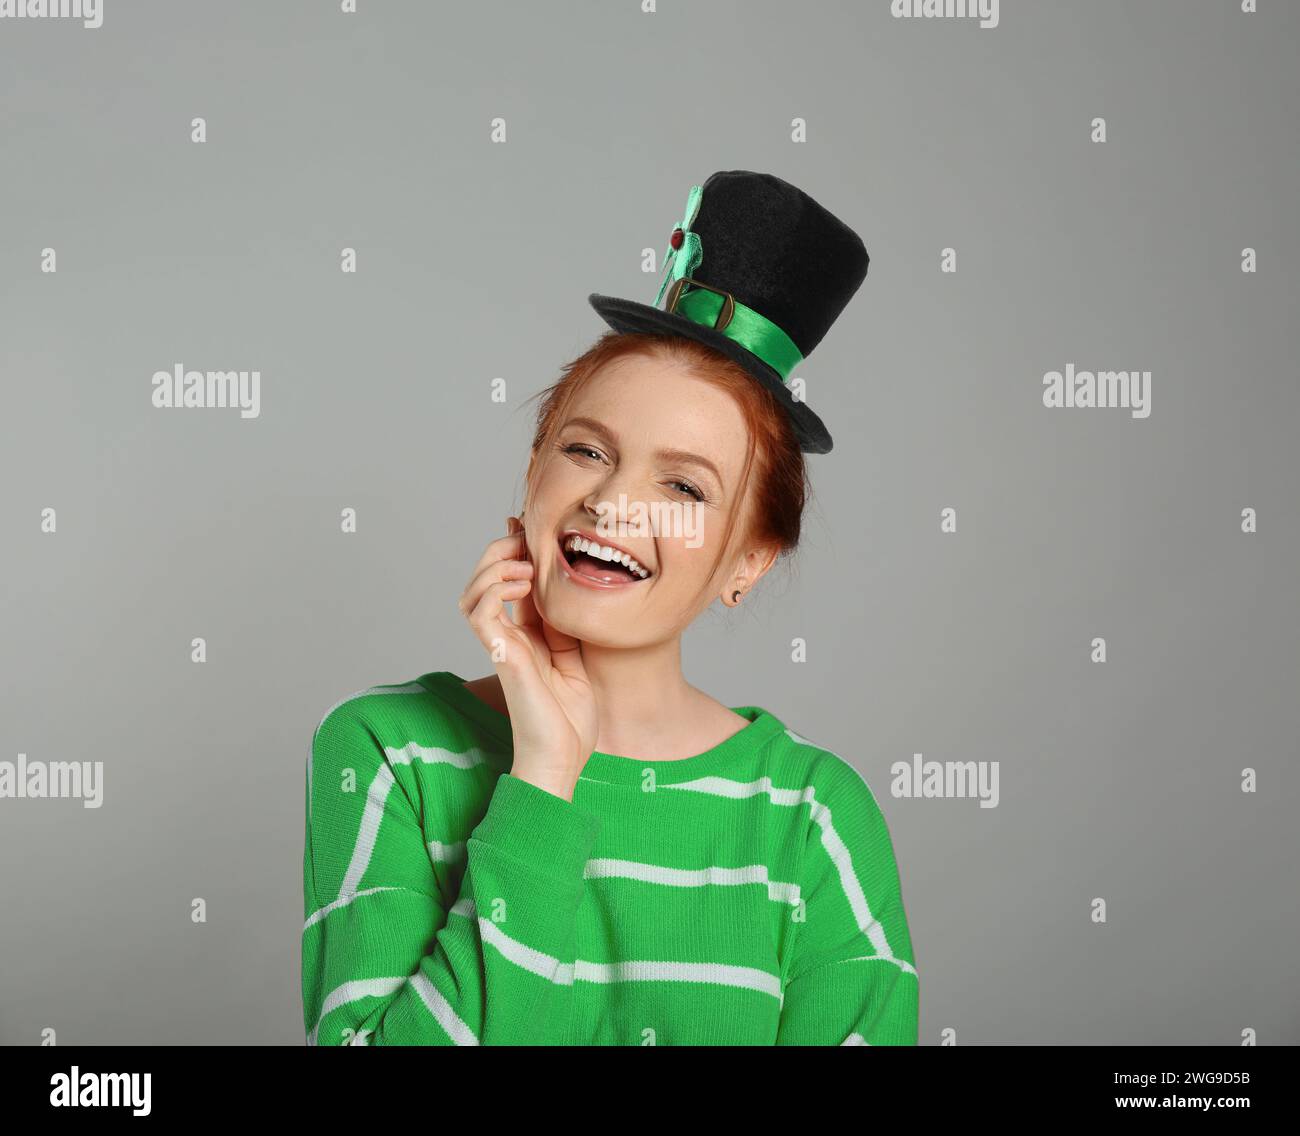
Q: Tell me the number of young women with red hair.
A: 1